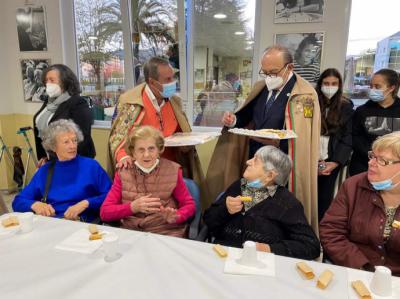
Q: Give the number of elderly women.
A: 4